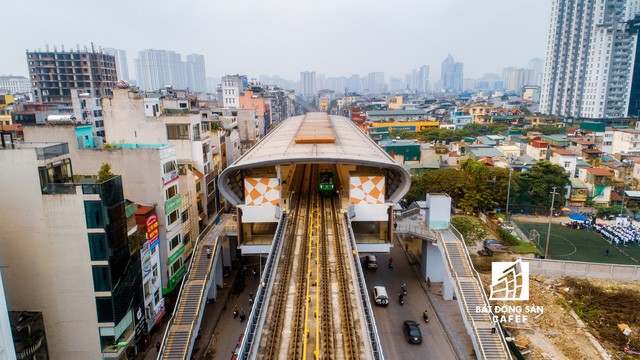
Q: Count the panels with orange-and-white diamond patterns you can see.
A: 2